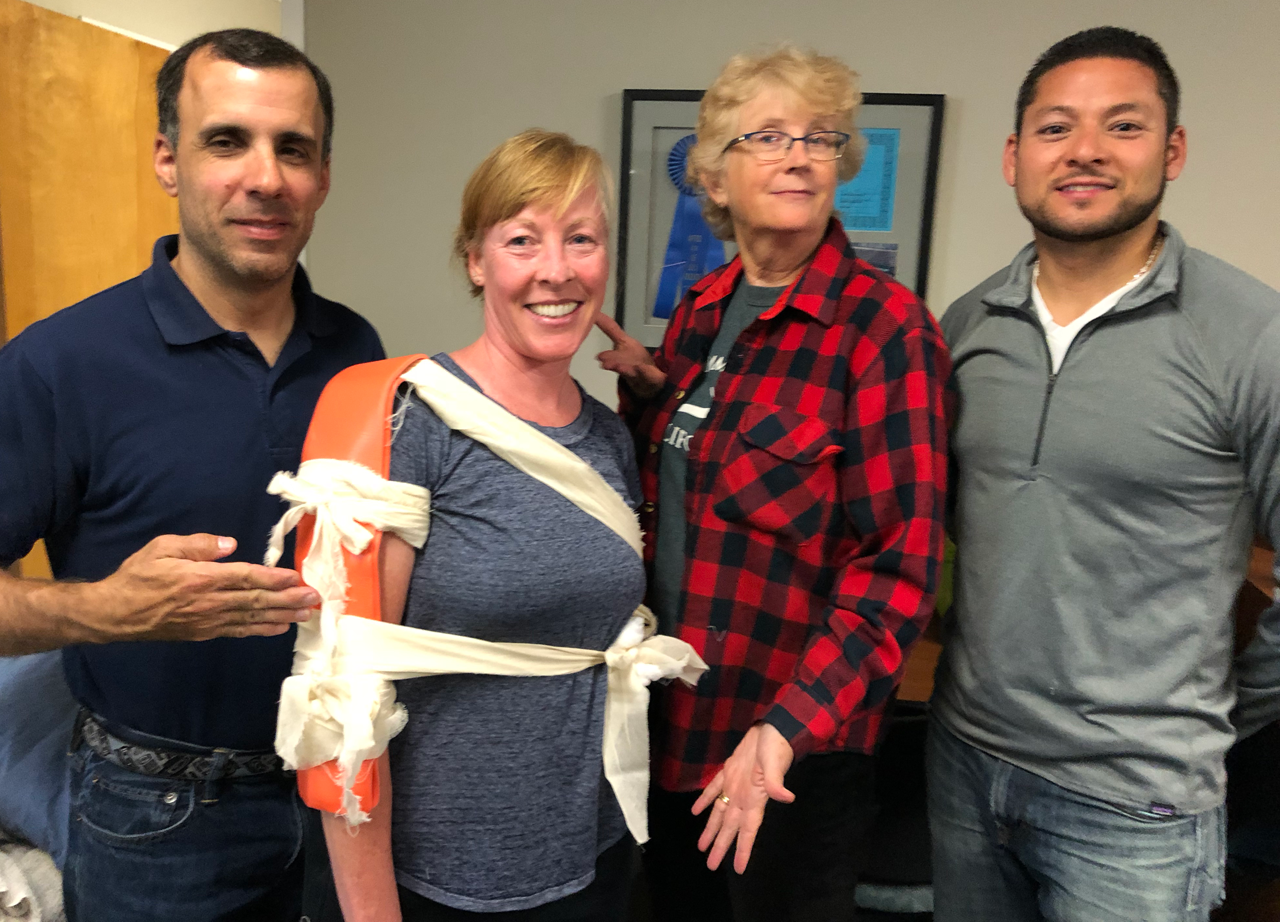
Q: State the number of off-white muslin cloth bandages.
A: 4